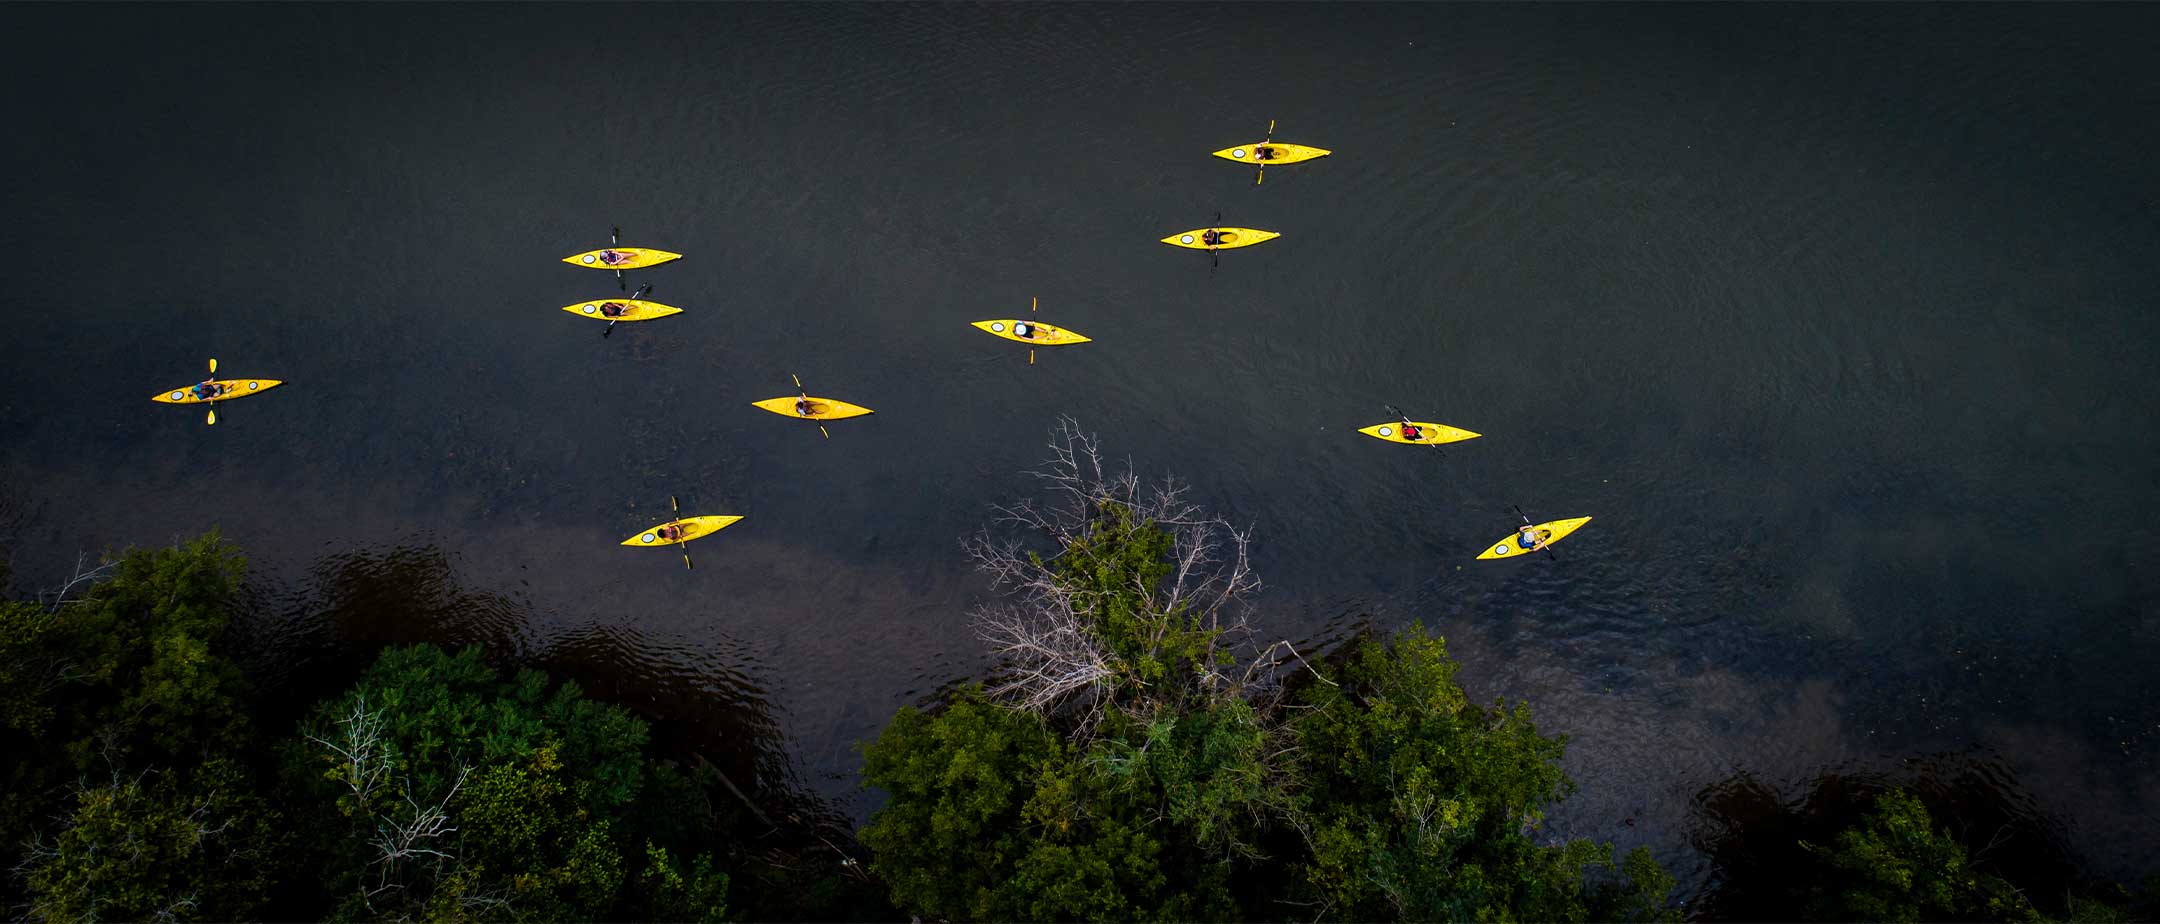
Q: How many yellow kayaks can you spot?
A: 10